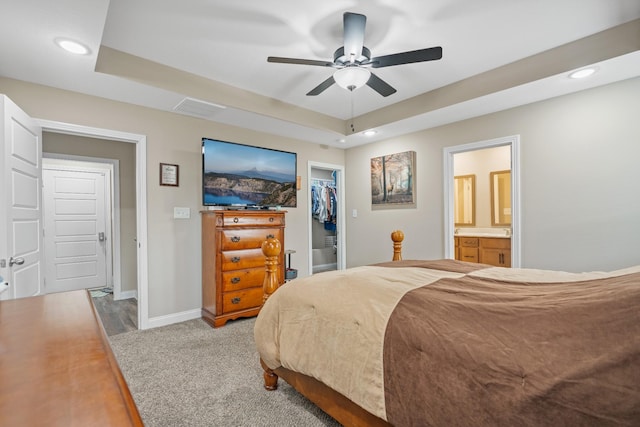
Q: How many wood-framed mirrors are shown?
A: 2